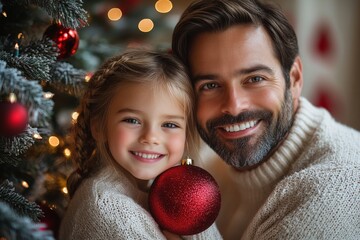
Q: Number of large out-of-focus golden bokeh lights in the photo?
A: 3